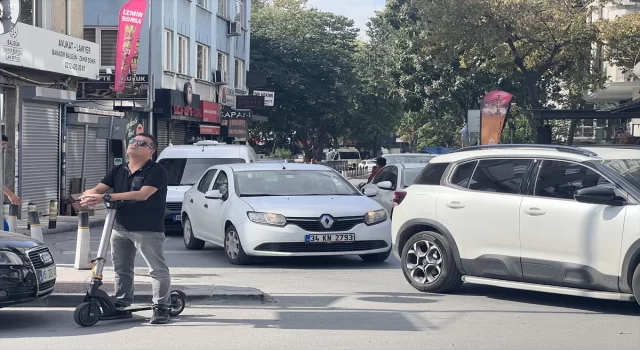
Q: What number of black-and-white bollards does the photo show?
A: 3